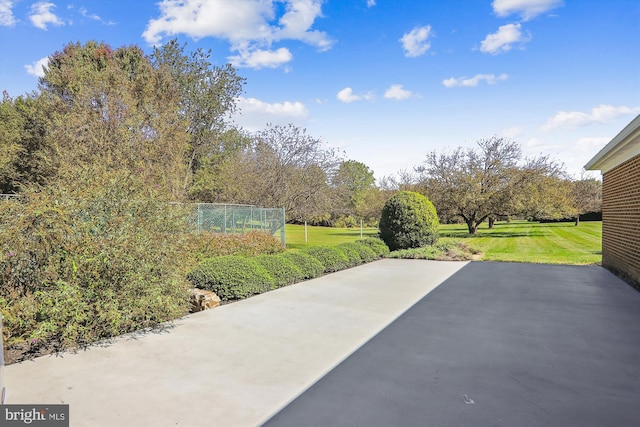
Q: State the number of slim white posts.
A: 2